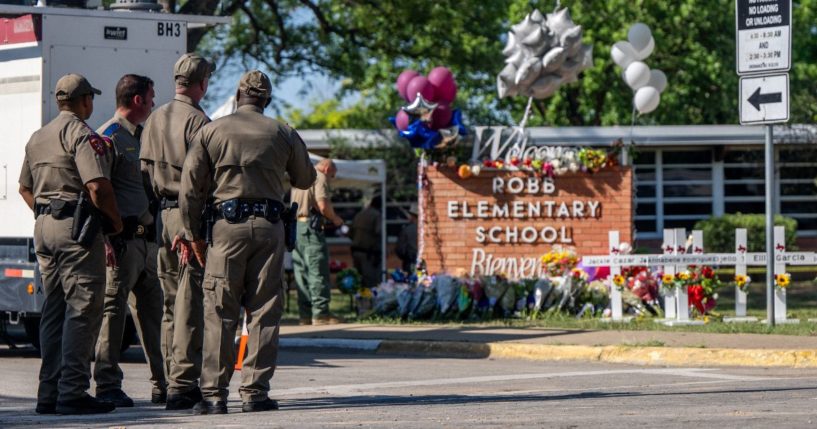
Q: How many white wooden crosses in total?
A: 6